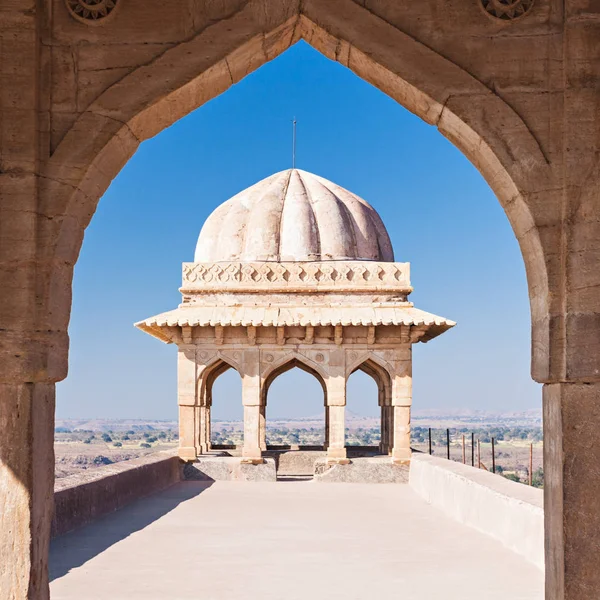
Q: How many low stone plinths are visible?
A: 2